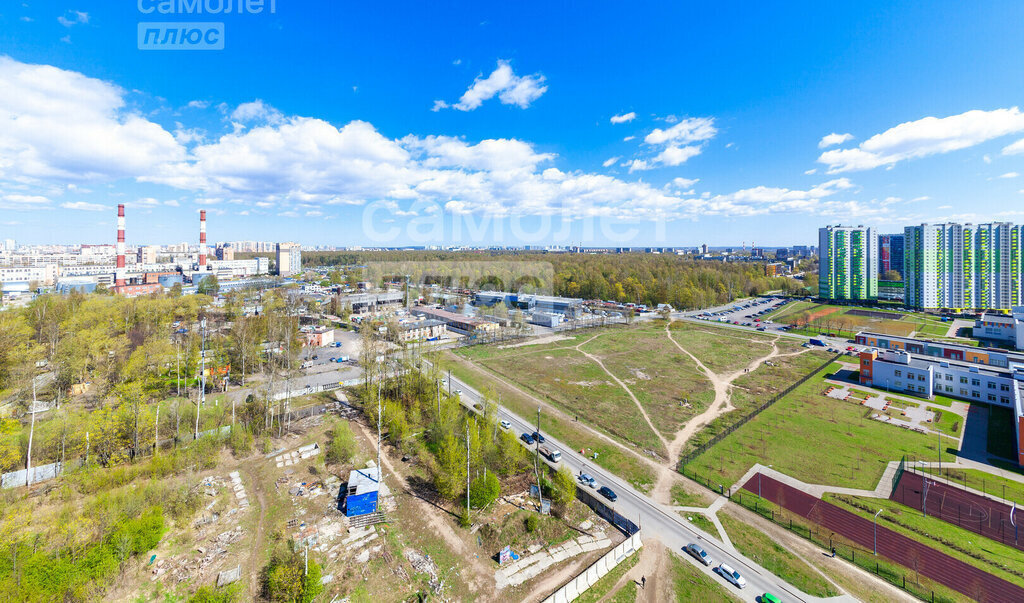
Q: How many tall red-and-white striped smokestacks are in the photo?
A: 2